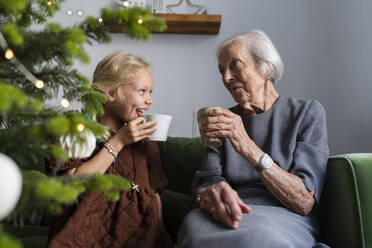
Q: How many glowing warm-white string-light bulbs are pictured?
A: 10